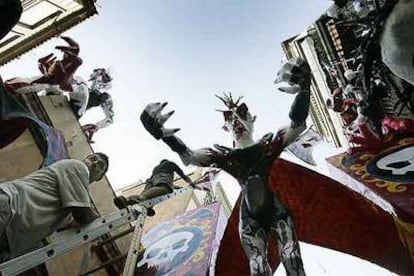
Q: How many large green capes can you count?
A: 0